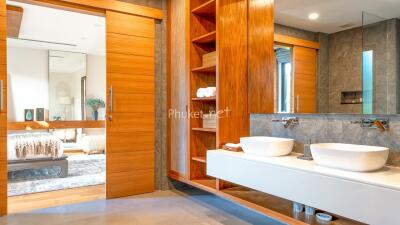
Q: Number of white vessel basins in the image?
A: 2